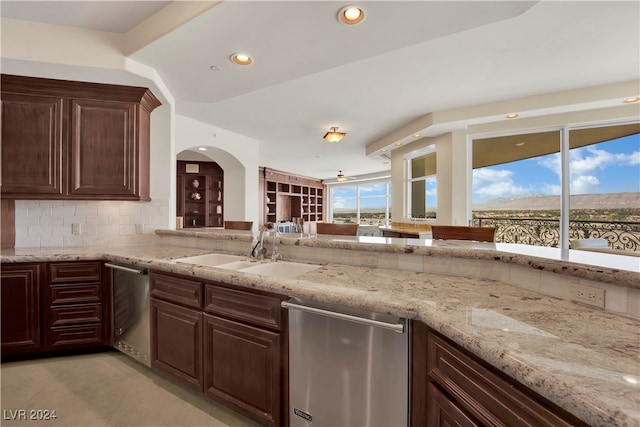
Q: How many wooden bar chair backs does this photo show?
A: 3